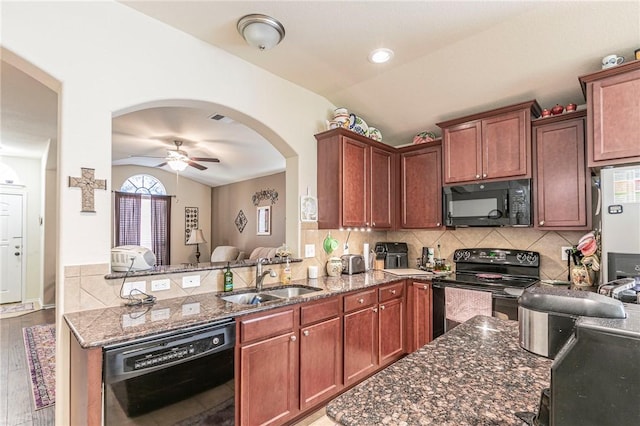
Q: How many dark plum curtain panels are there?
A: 2